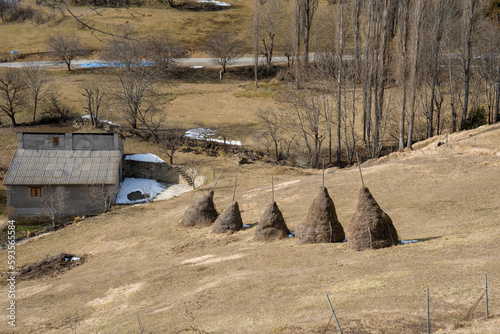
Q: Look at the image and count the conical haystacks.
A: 5